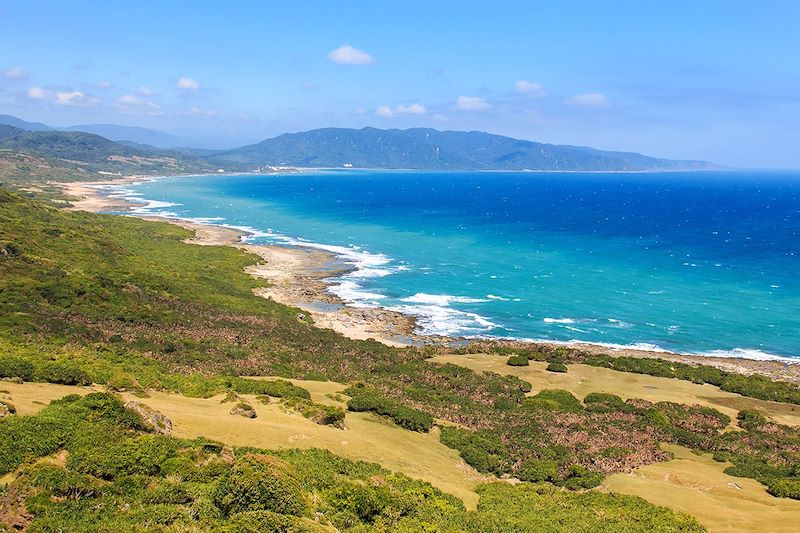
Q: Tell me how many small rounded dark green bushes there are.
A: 2